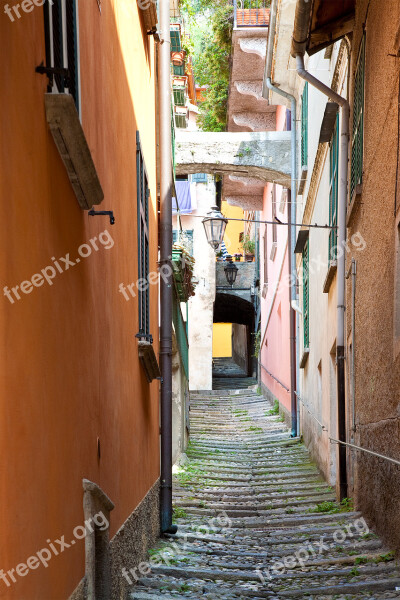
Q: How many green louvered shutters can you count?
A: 4